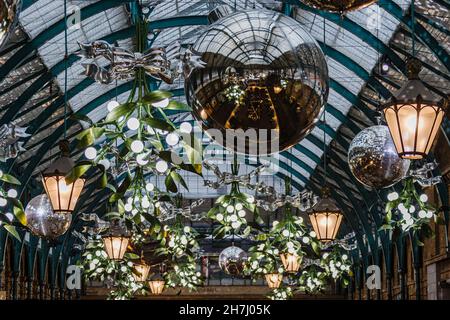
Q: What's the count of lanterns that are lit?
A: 8